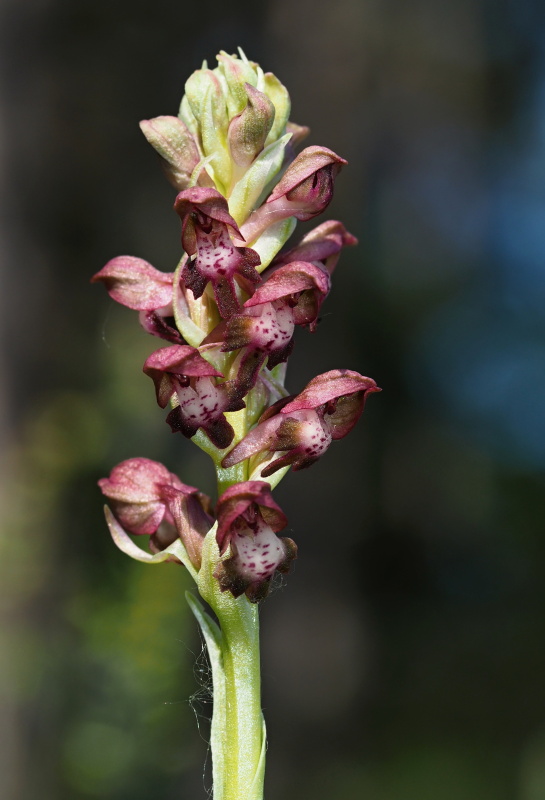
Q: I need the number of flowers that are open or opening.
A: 9